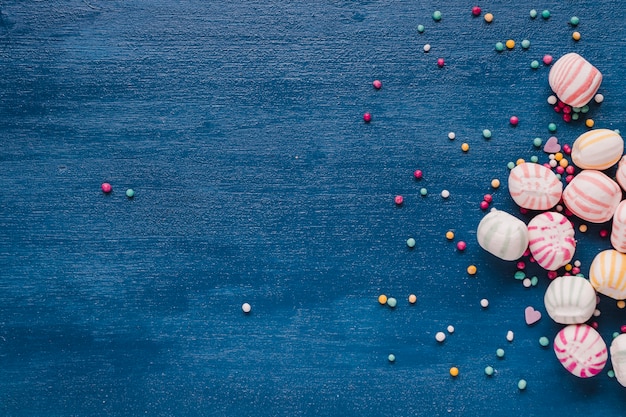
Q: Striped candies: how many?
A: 12